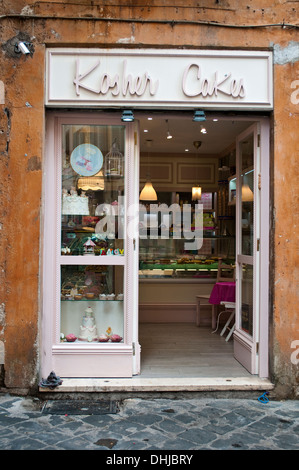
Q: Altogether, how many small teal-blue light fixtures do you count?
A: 2